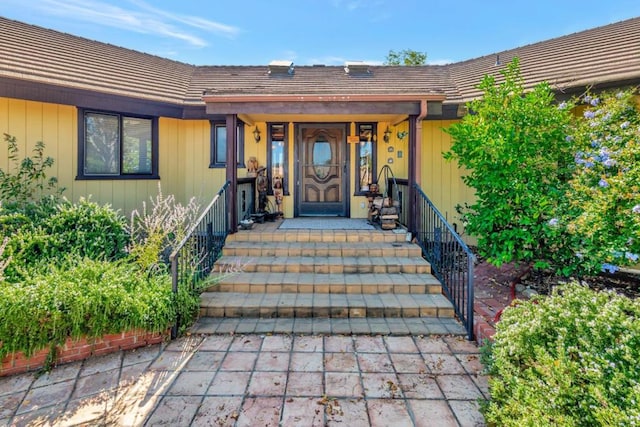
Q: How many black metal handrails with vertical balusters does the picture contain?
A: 2